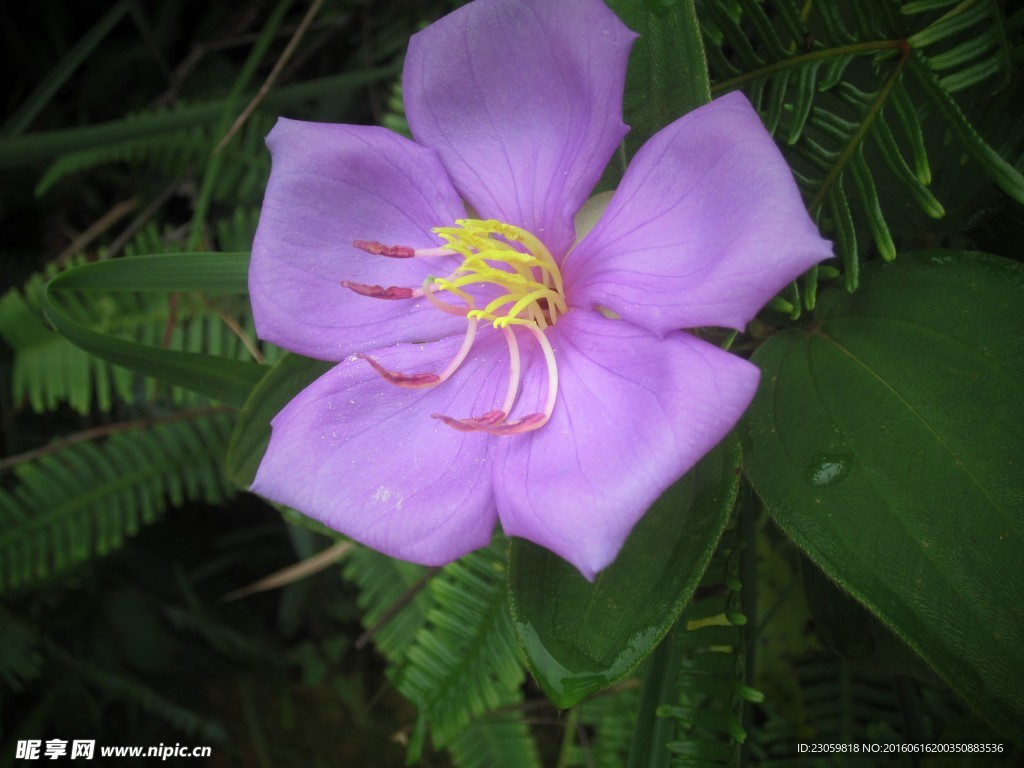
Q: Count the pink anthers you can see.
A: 5